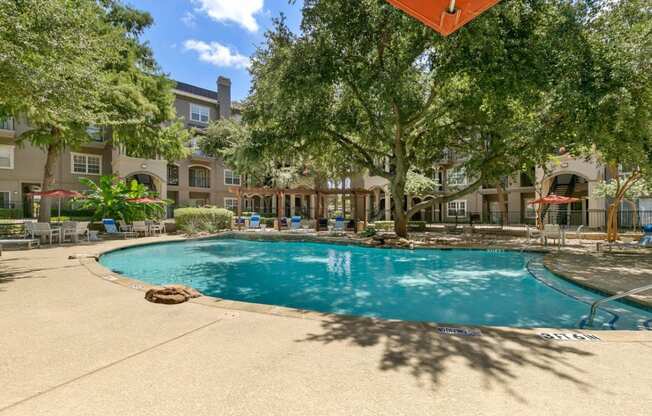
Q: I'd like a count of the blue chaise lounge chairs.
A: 5